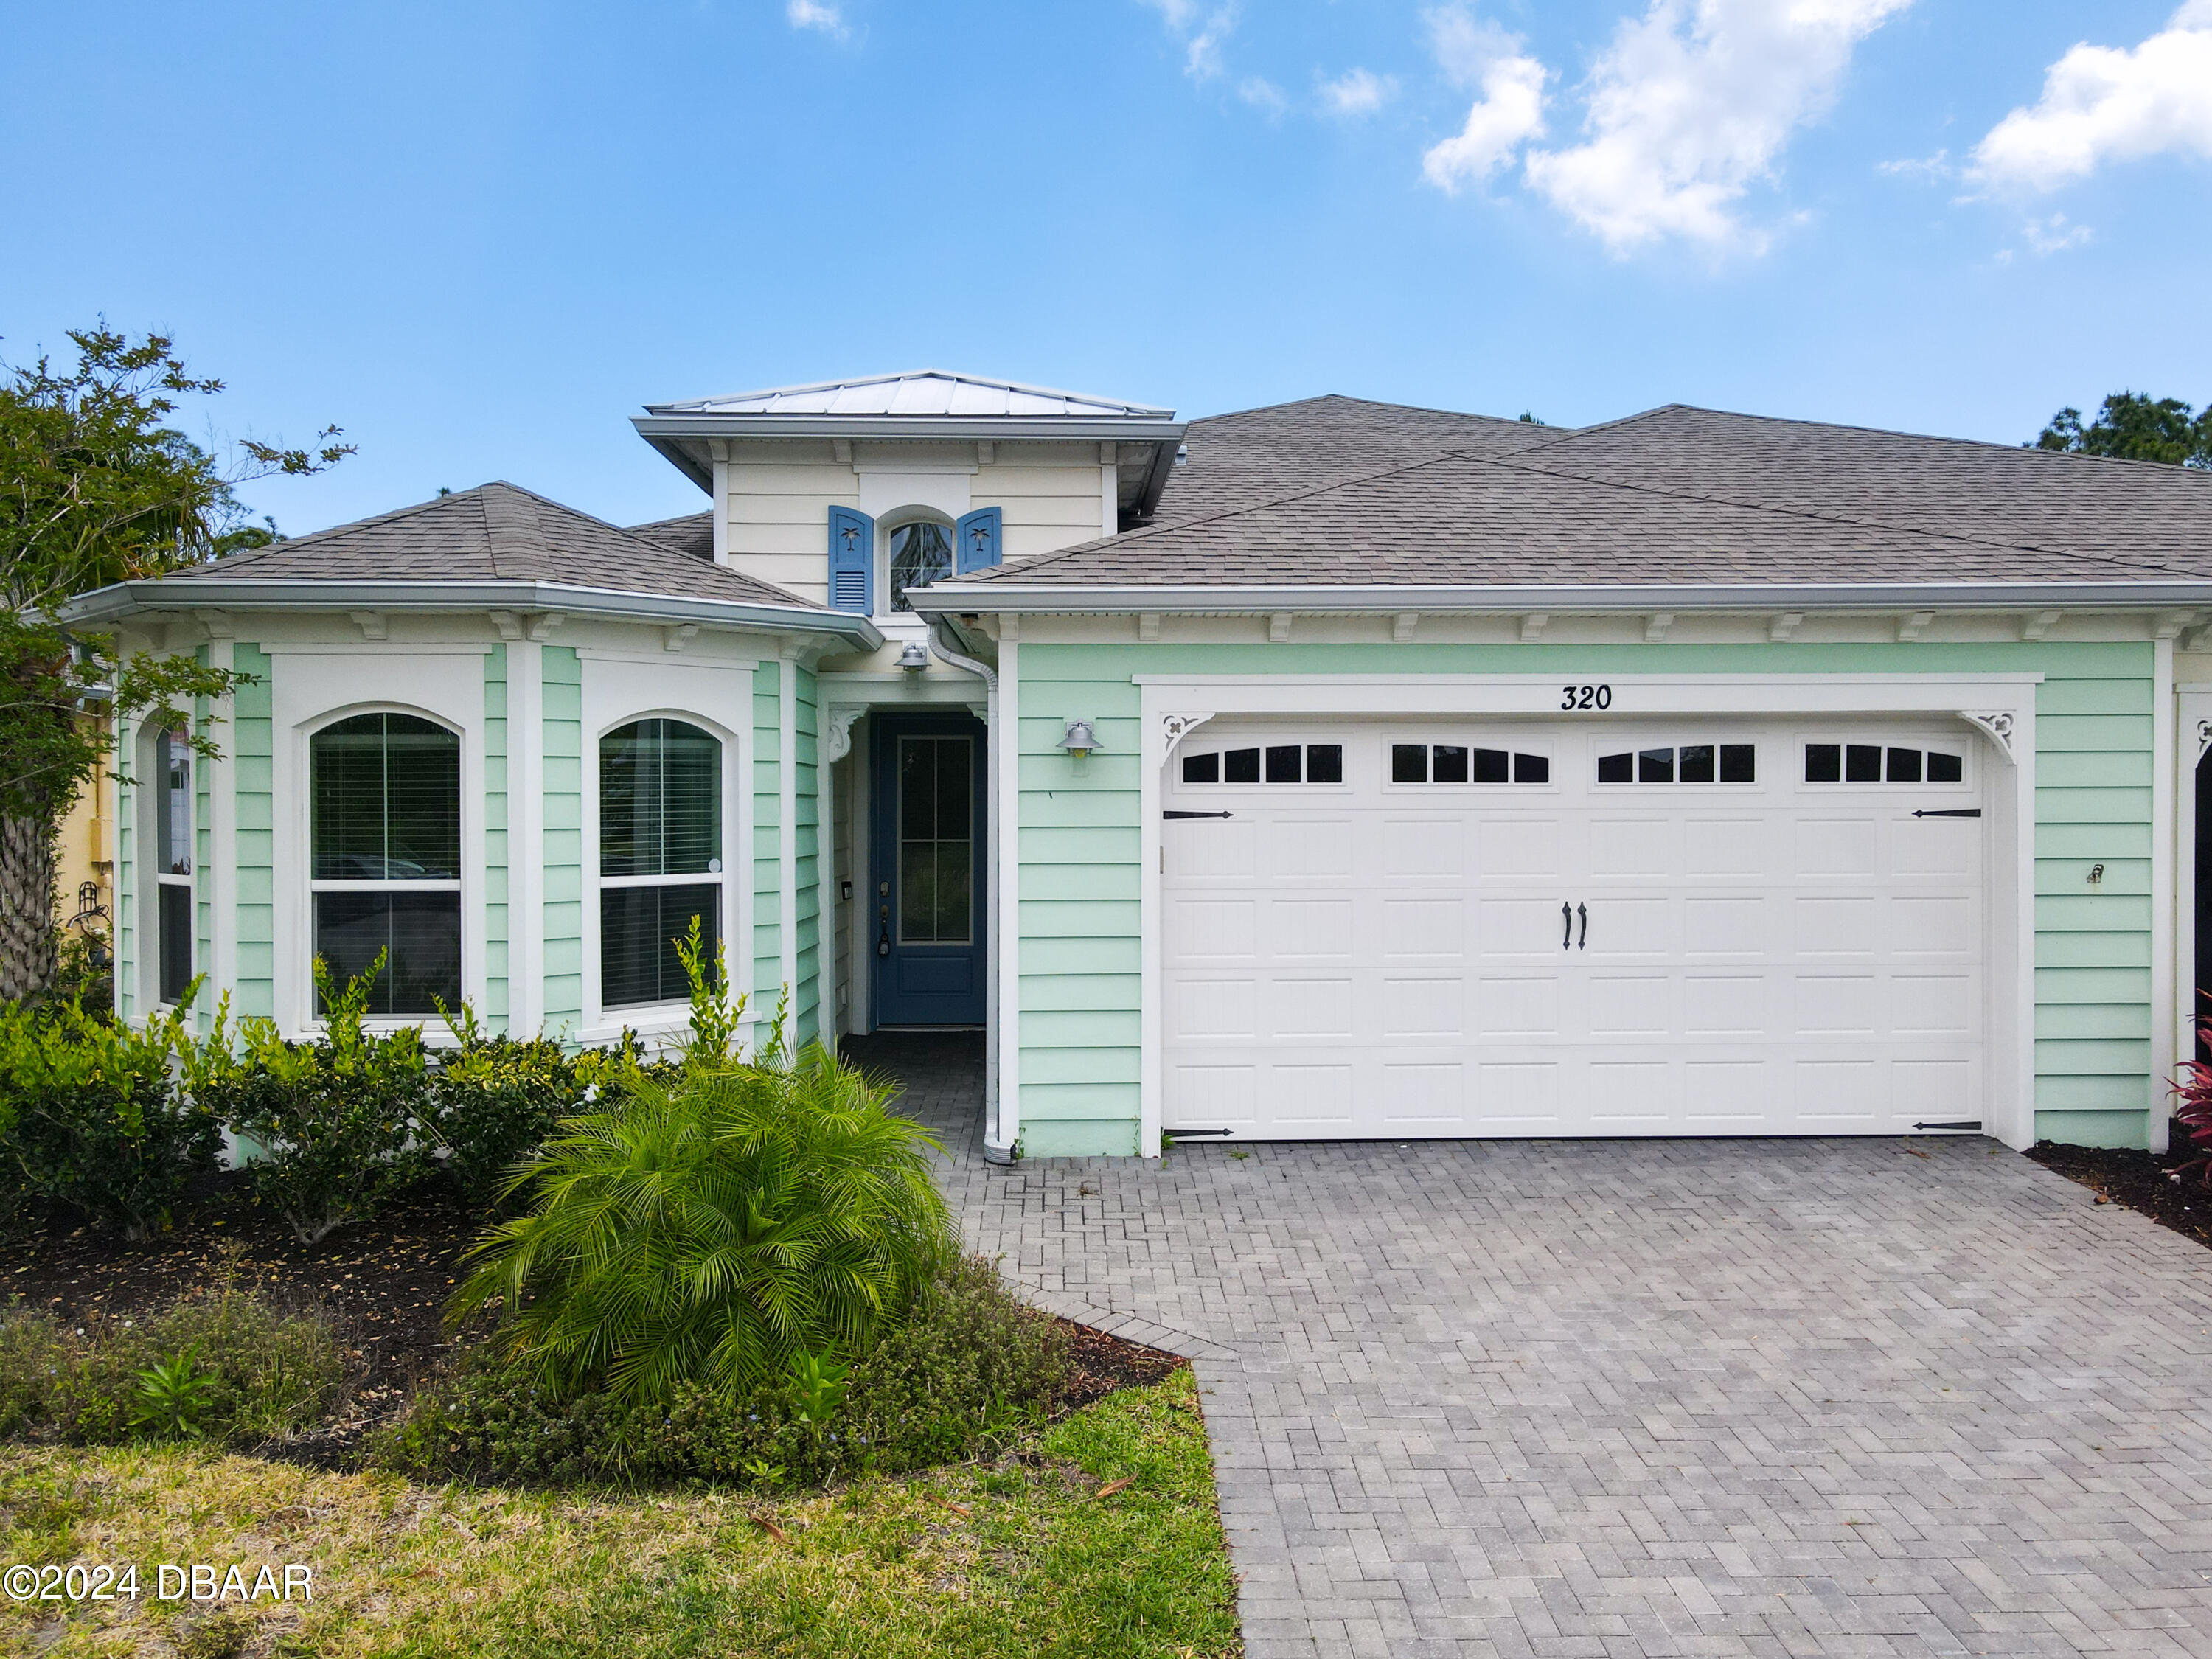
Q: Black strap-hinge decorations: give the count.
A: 4